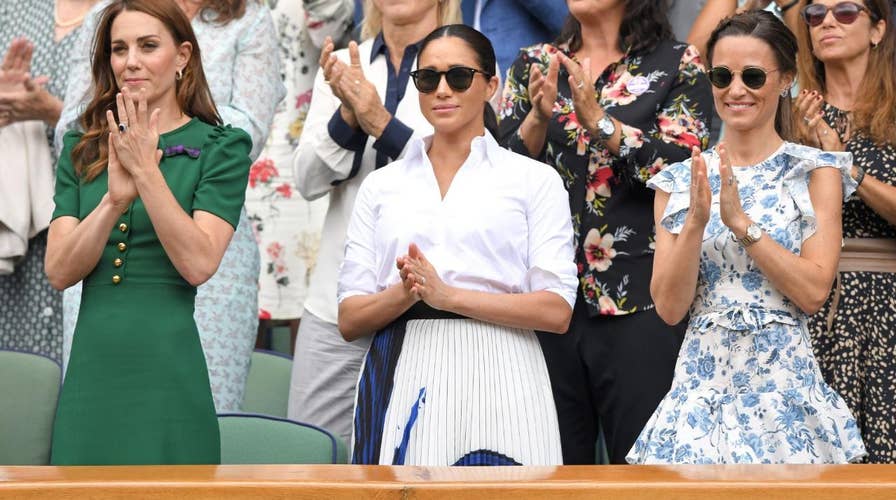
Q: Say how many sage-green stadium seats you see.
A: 3